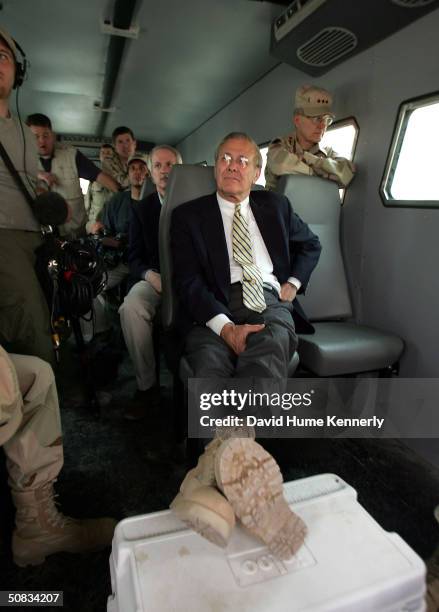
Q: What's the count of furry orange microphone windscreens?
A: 0